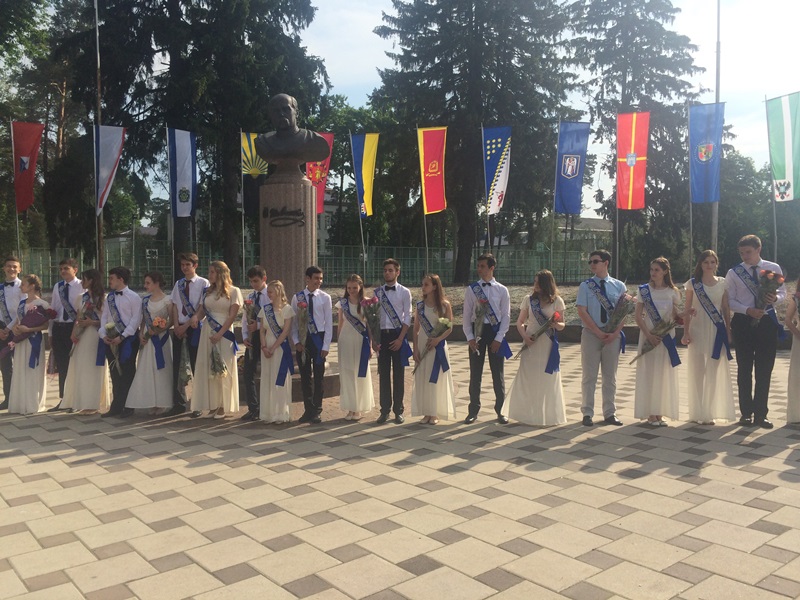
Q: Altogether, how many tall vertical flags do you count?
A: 12